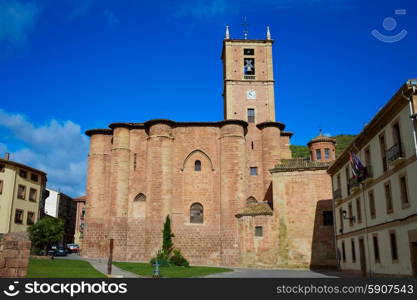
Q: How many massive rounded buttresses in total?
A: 5